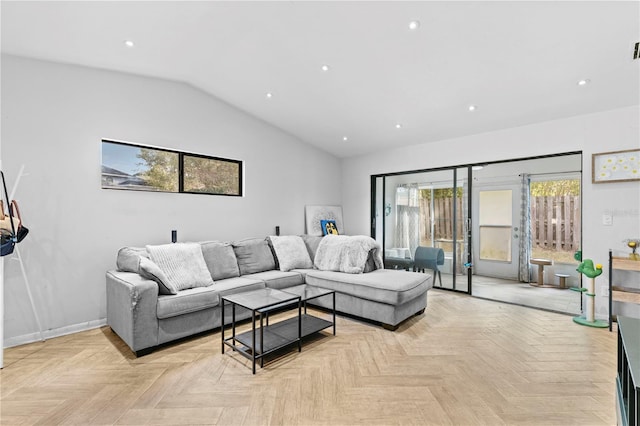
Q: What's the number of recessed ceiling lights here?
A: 8